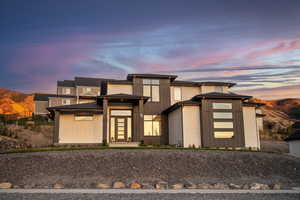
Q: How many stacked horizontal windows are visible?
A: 4